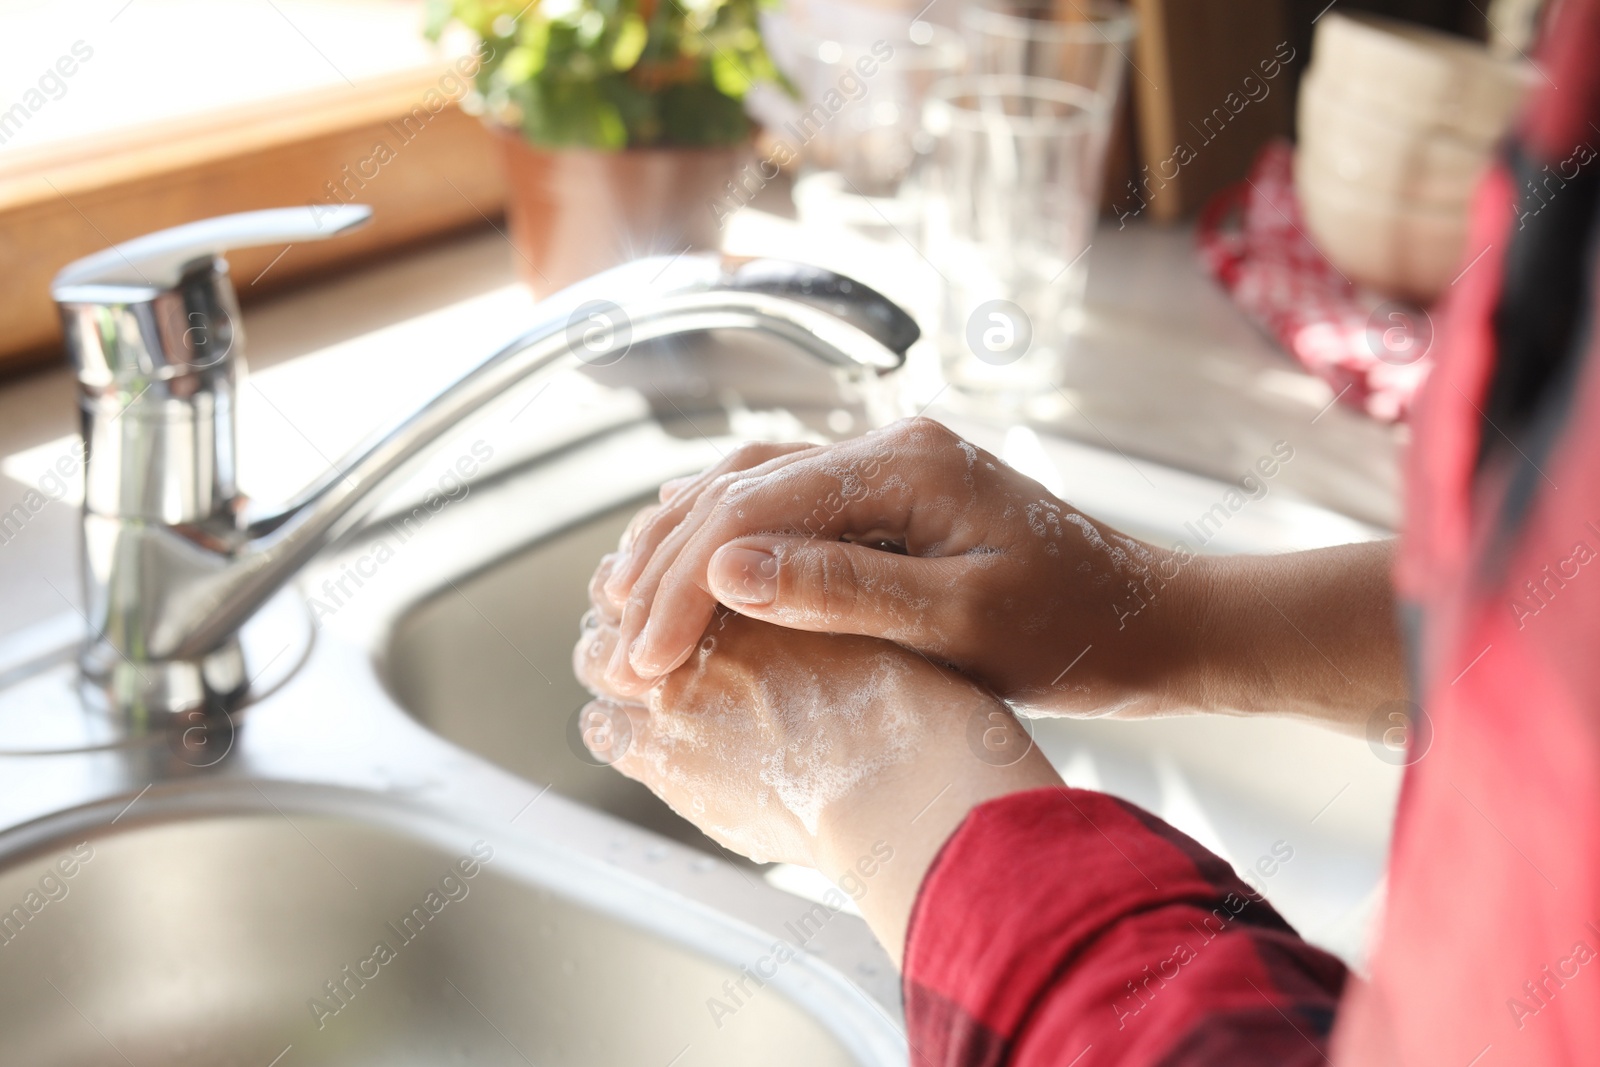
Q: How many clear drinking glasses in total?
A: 3